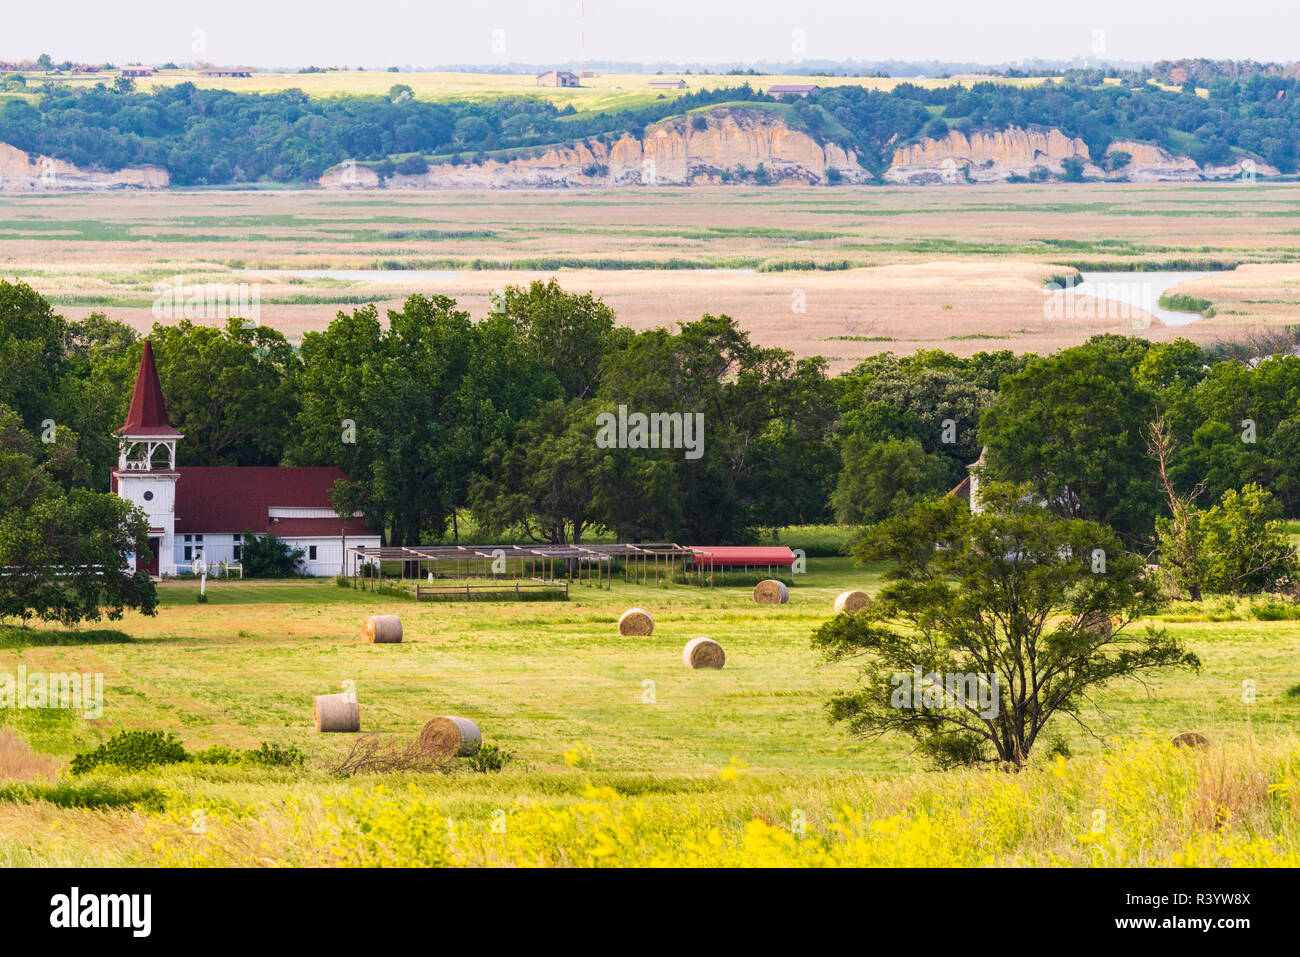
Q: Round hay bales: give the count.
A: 9